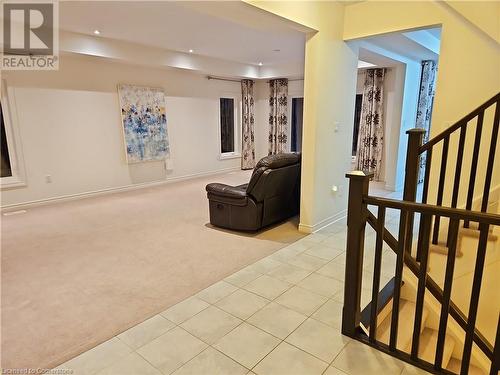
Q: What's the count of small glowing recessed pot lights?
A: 3